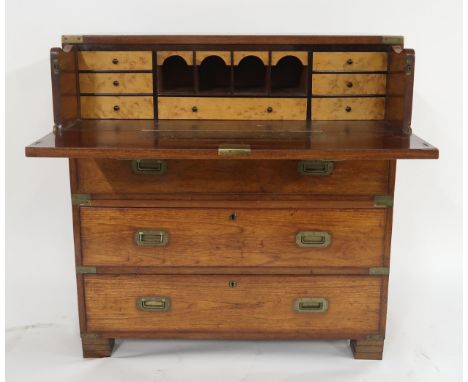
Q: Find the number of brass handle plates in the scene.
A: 6